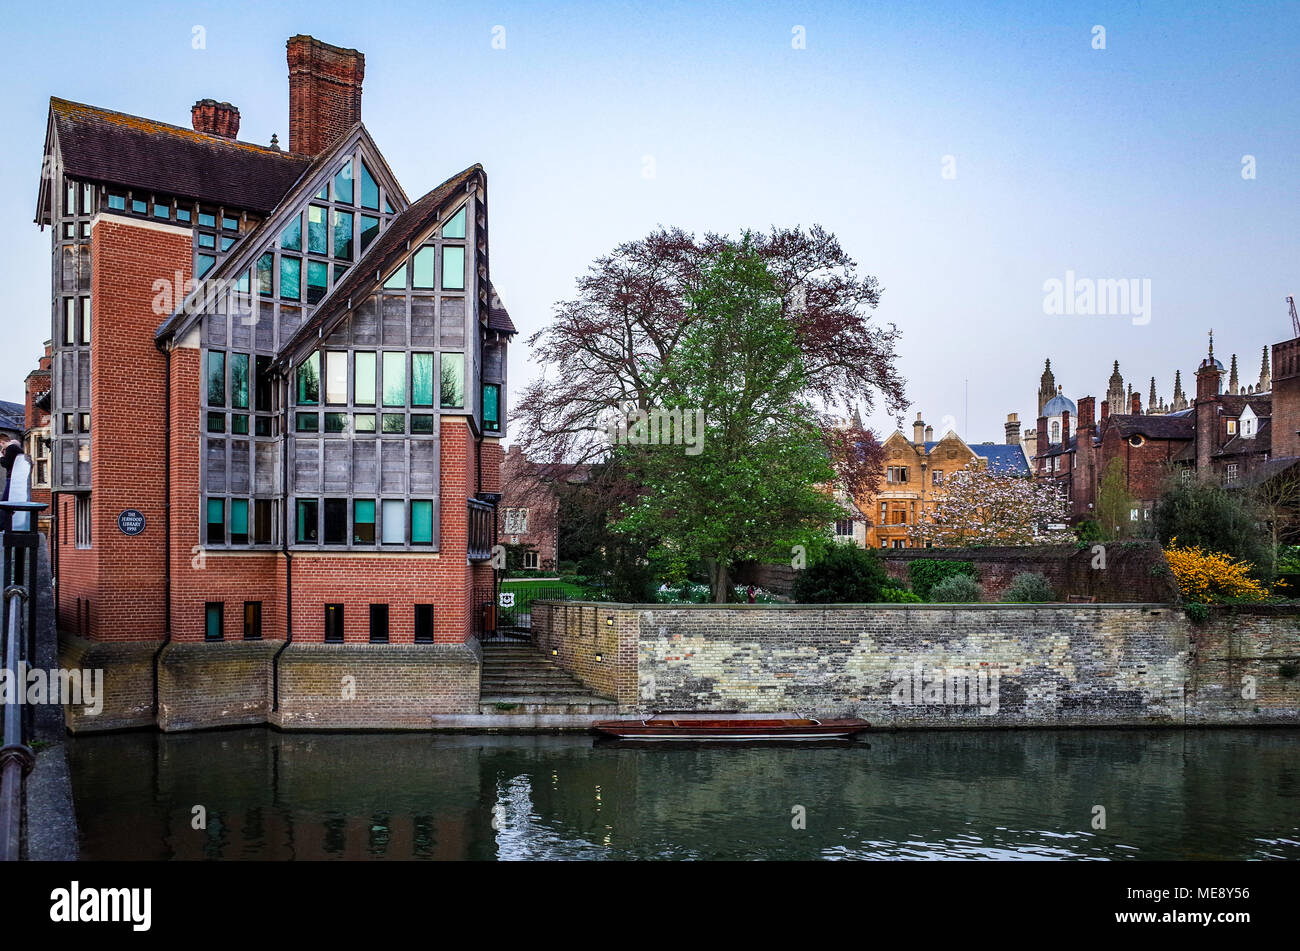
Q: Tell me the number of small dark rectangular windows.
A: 5